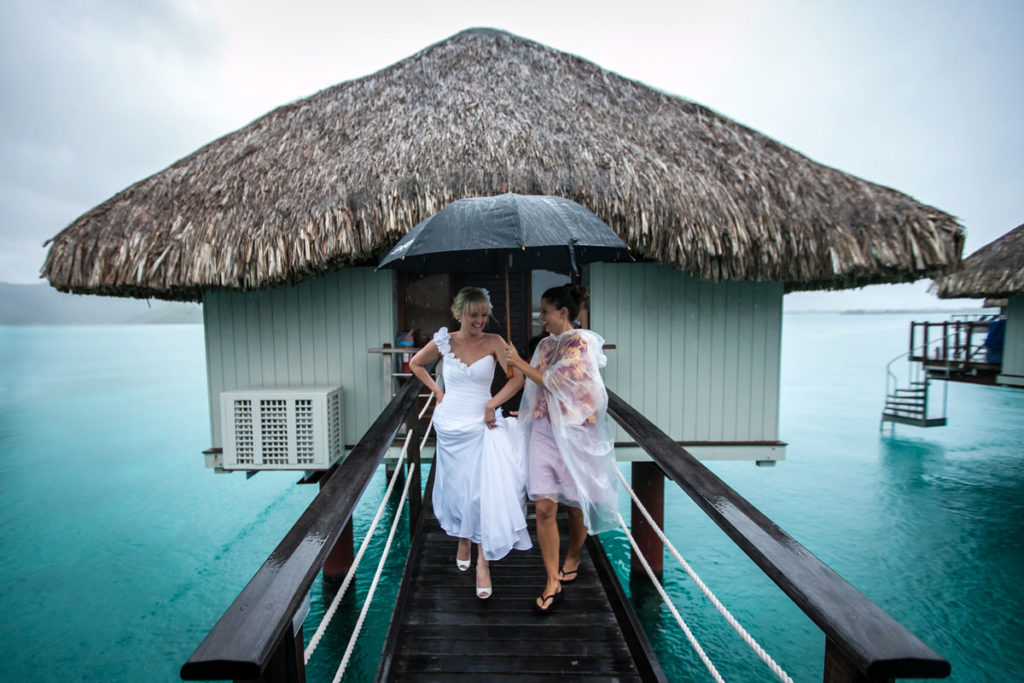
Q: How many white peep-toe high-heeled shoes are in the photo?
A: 2